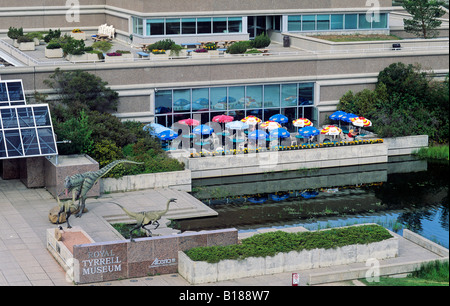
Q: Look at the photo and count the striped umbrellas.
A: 5